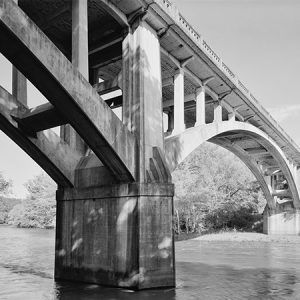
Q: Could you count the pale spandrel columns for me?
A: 4